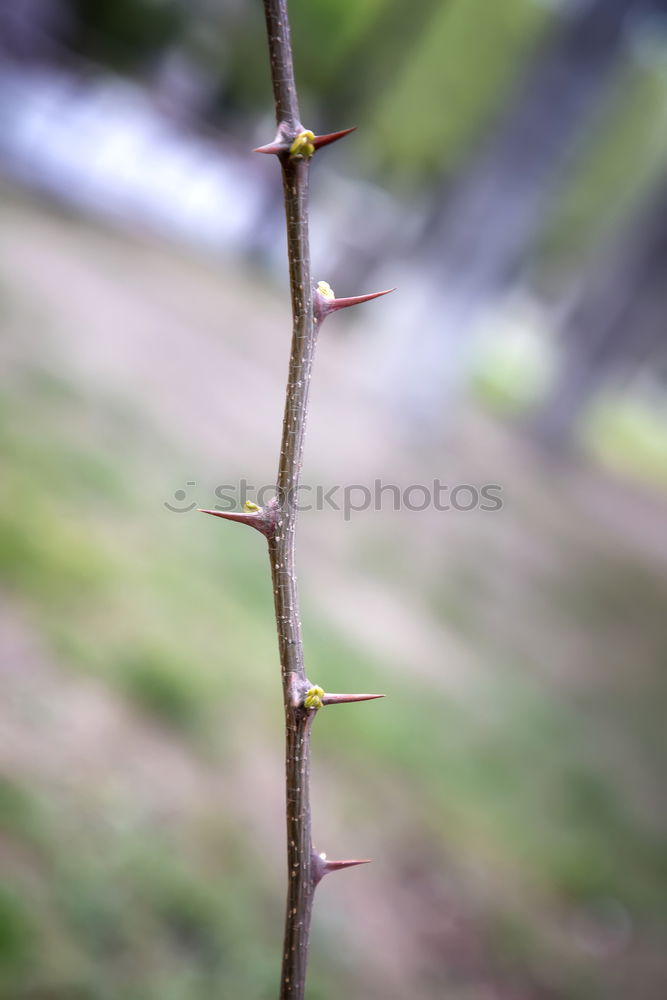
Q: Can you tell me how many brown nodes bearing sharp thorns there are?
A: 5